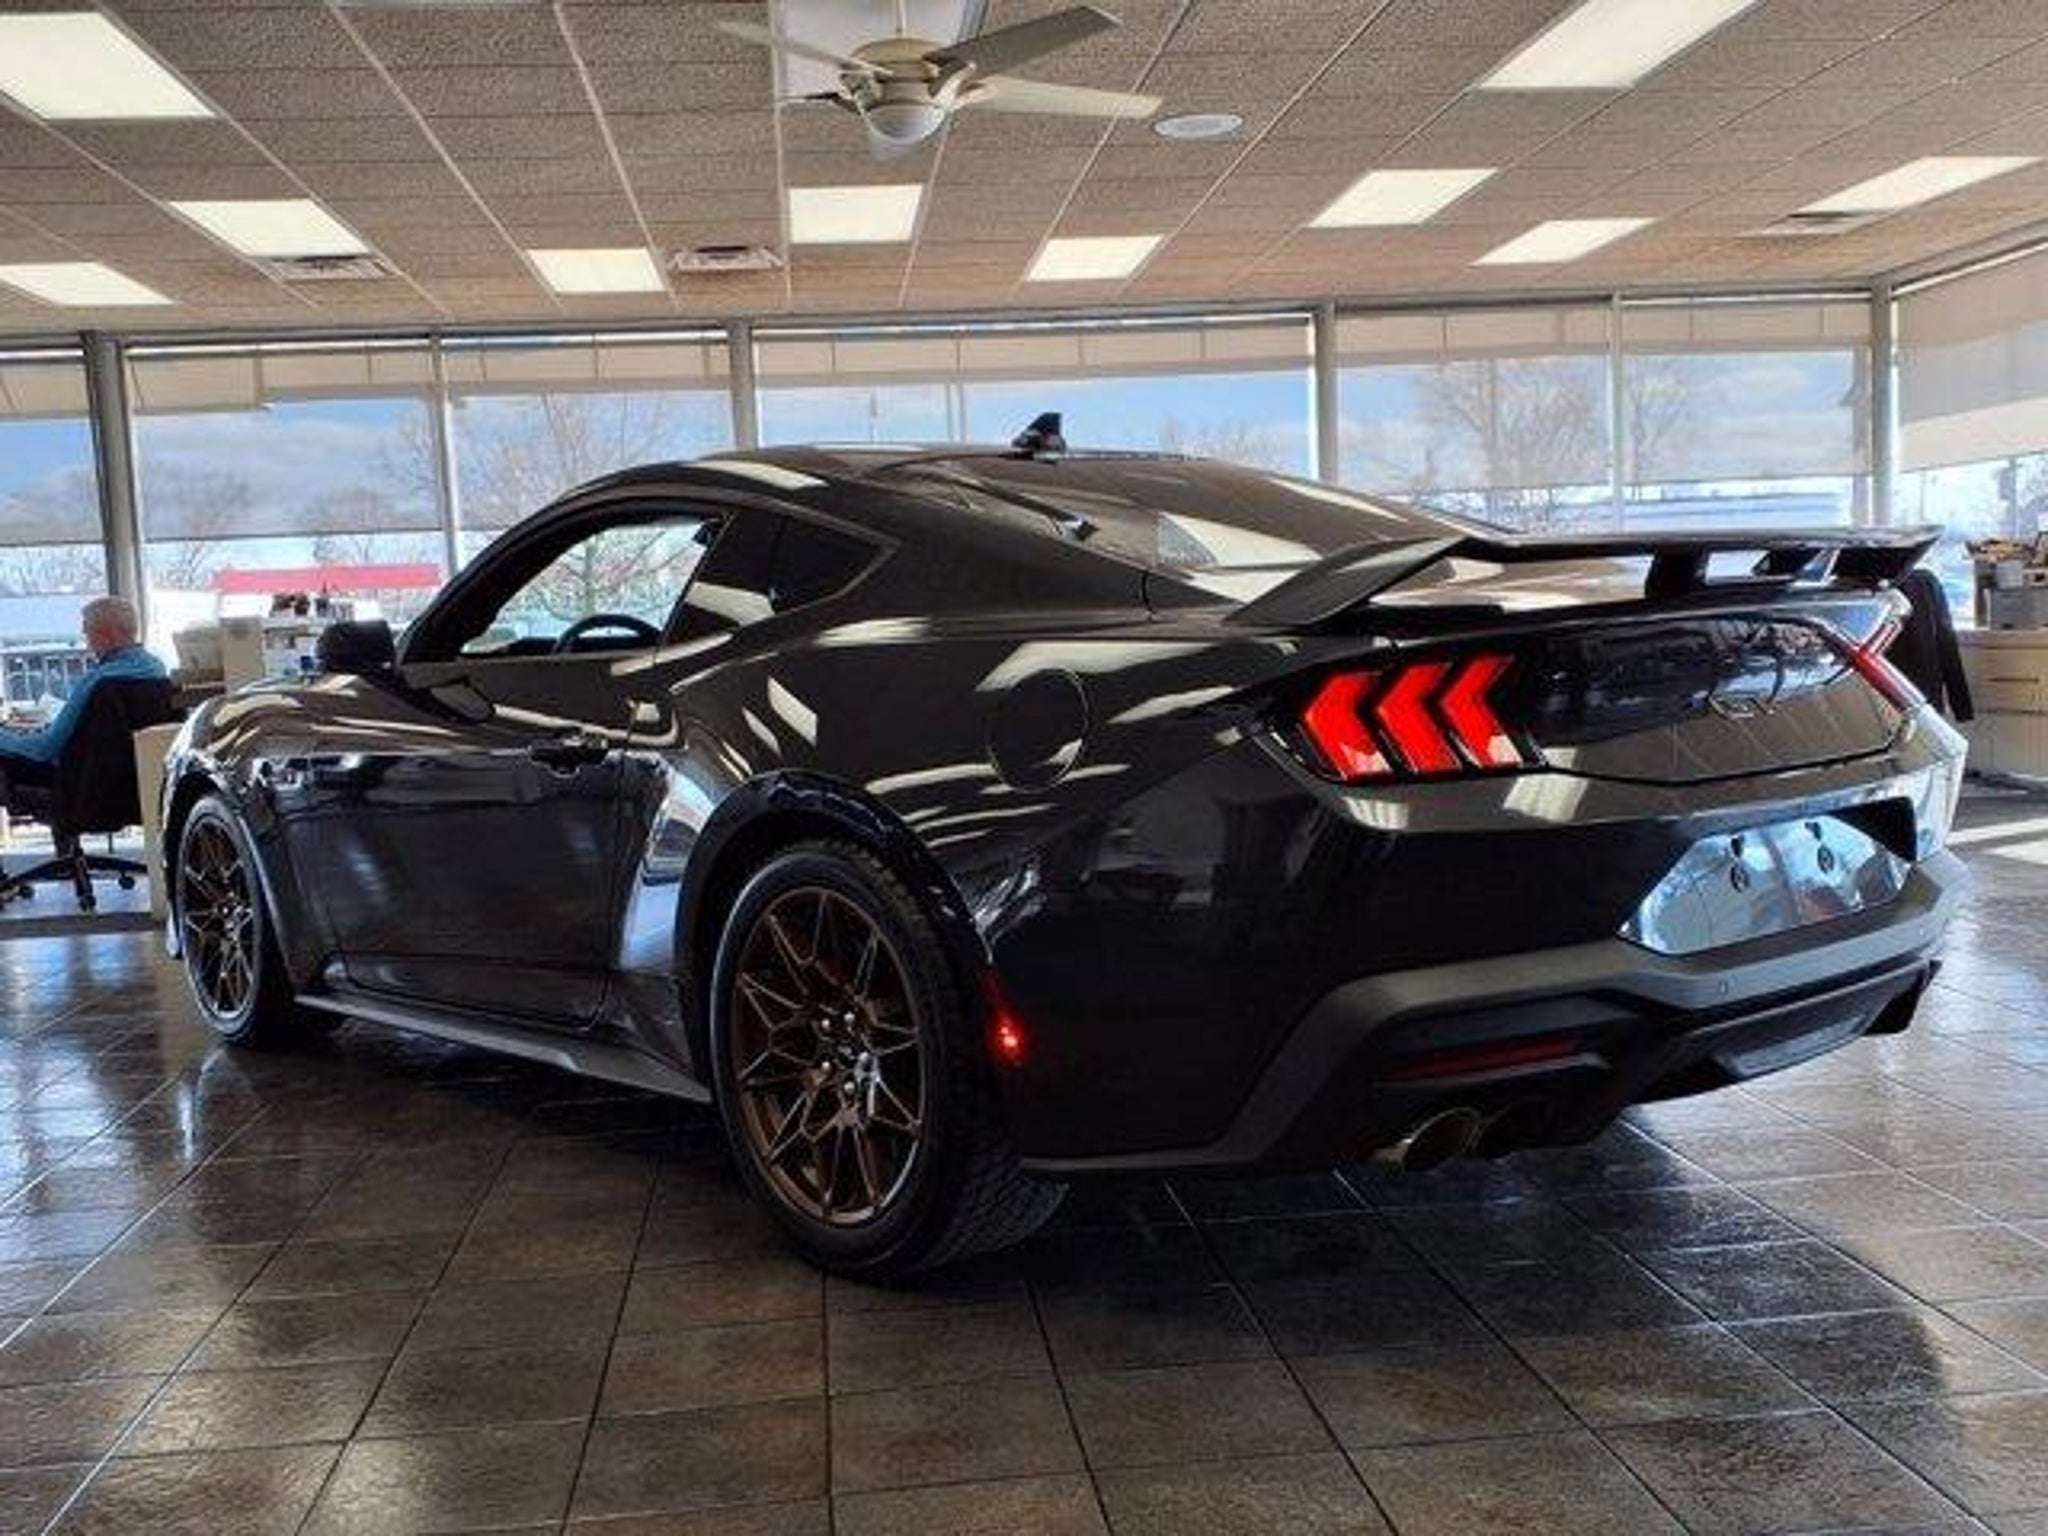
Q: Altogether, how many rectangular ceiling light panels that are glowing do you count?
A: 10